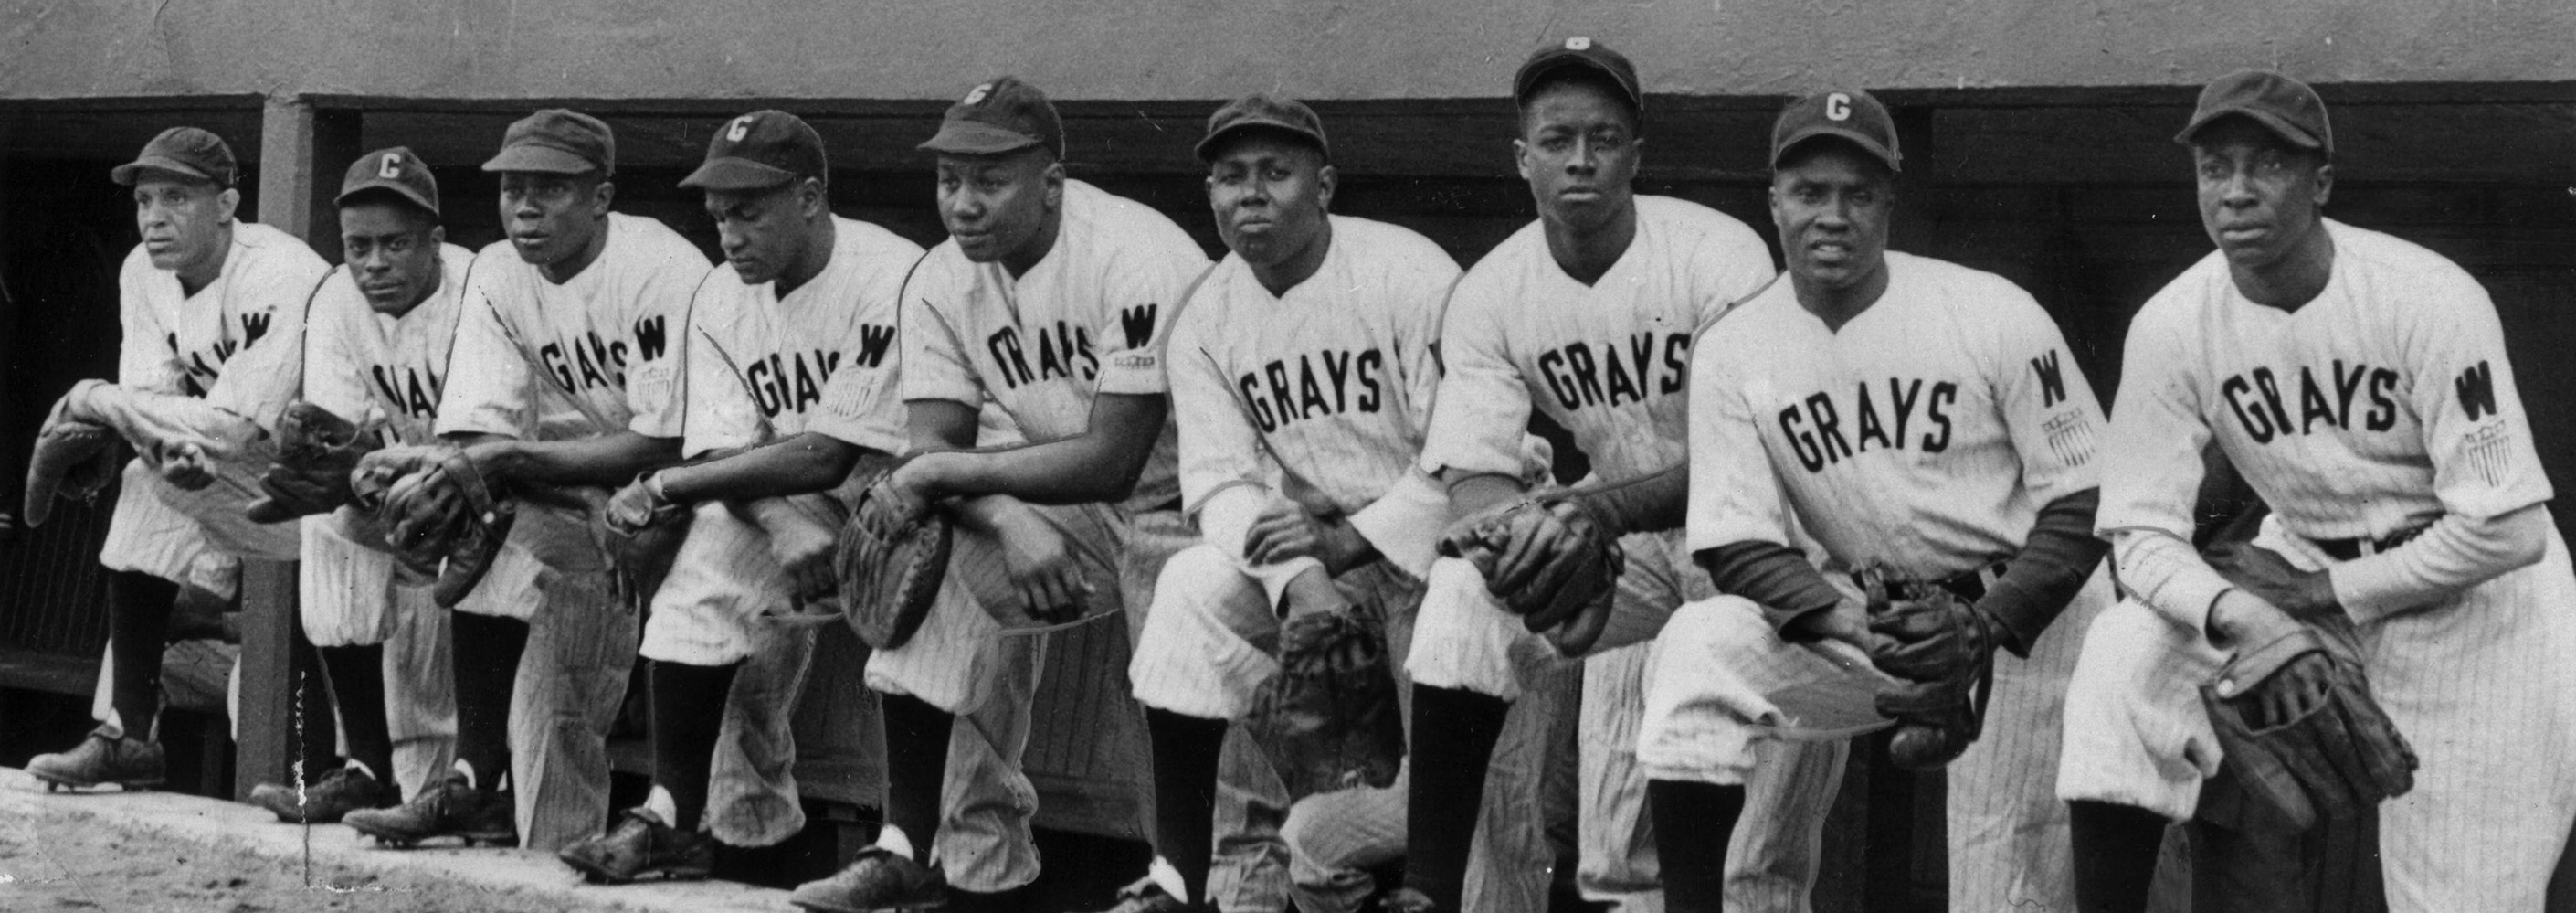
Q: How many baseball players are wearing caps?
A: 9